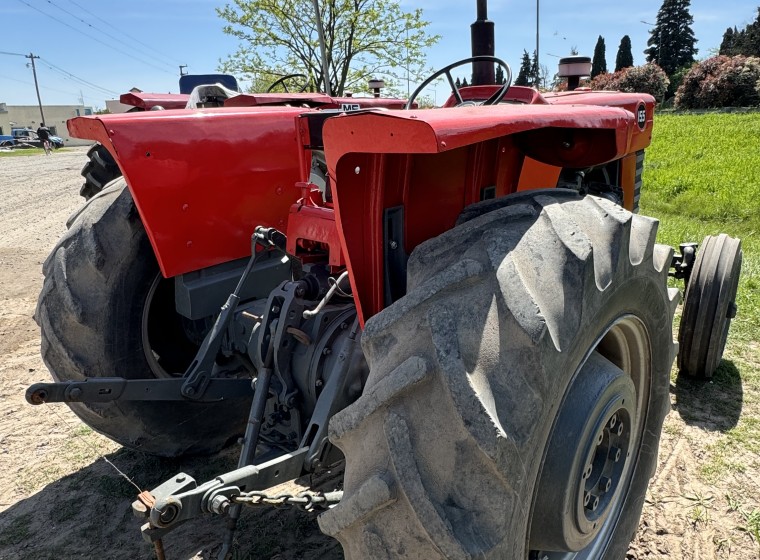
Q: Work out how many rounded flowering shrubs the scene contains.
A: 2